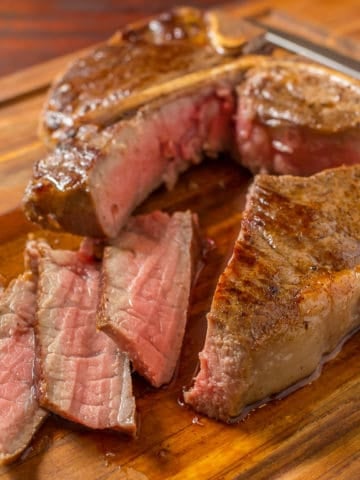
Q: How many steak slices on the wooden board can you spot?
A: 3